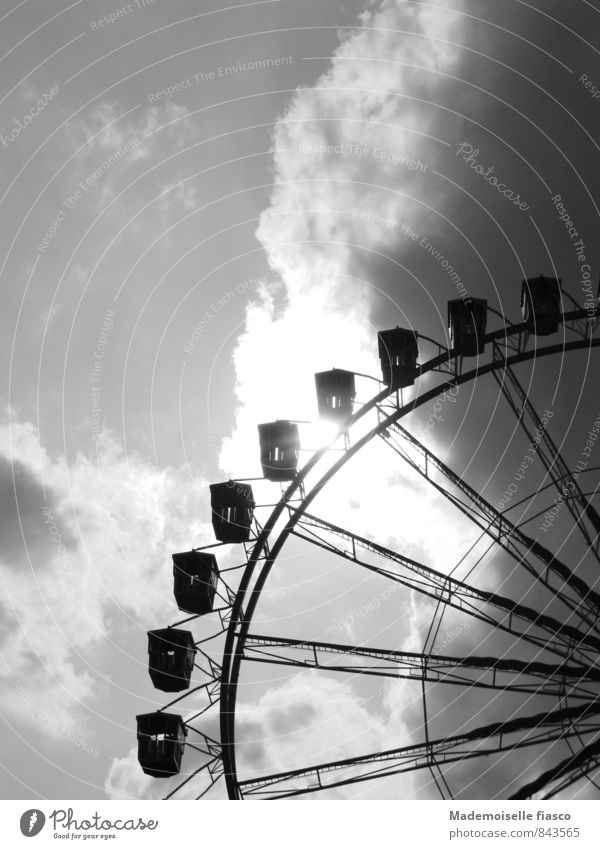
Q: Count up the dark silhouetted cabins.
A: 9